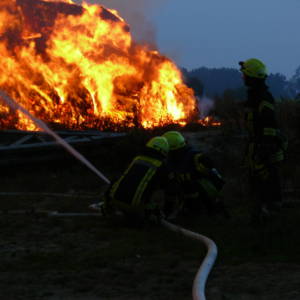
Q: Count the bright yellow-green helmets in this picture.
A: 3